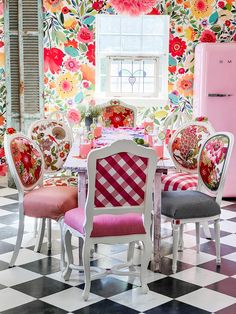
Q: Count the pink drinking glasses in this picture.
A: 4